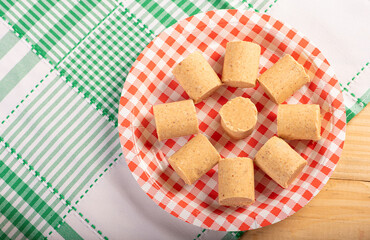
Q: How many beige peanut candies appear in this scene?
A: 9